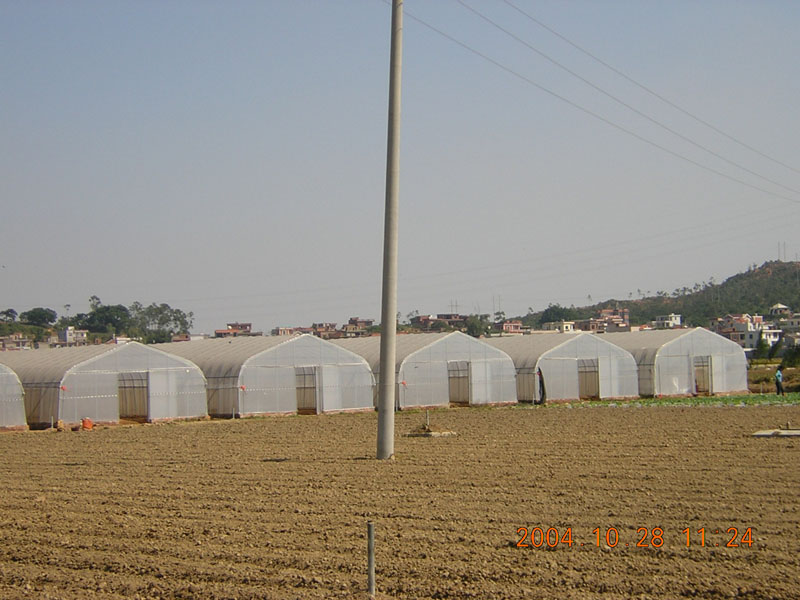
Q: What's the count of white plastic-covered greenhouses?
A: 6